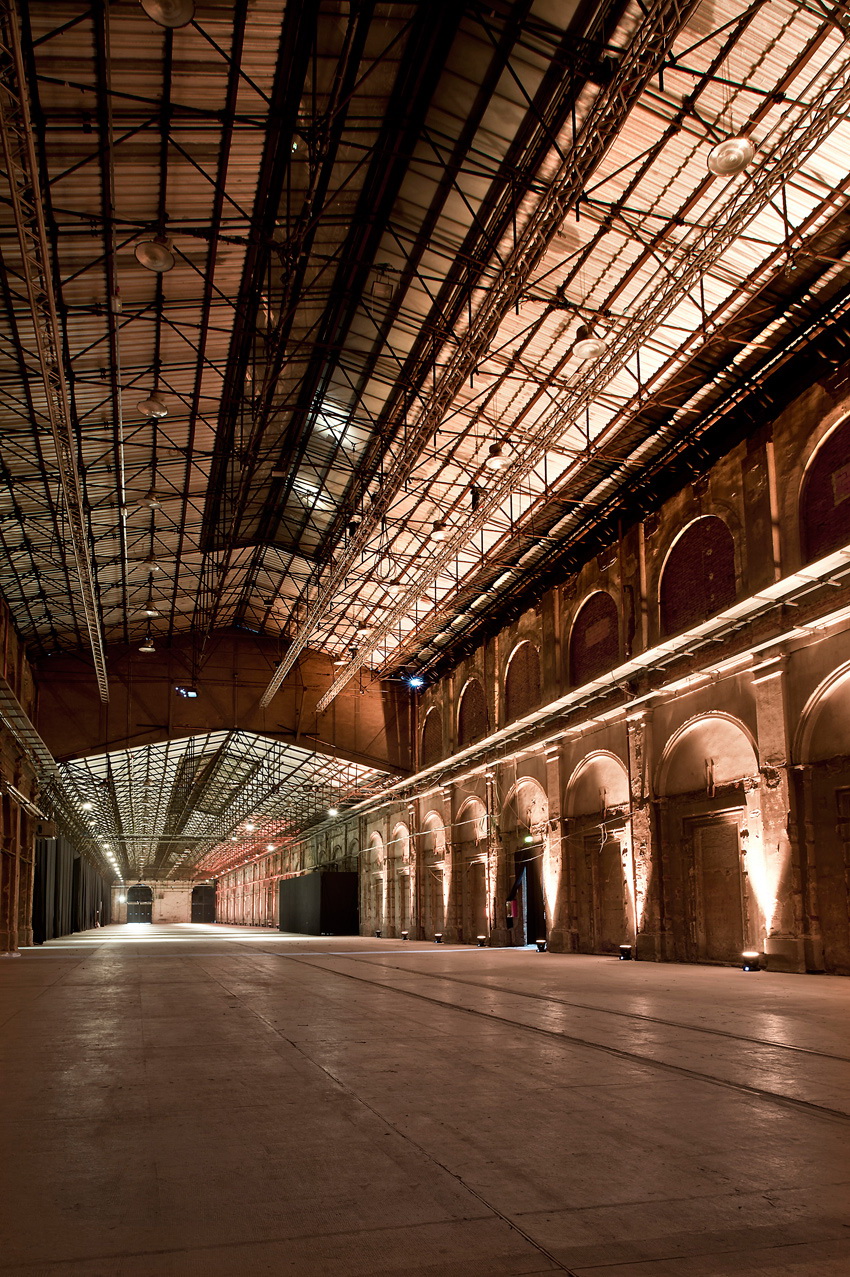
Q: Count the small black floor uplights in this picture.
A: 7